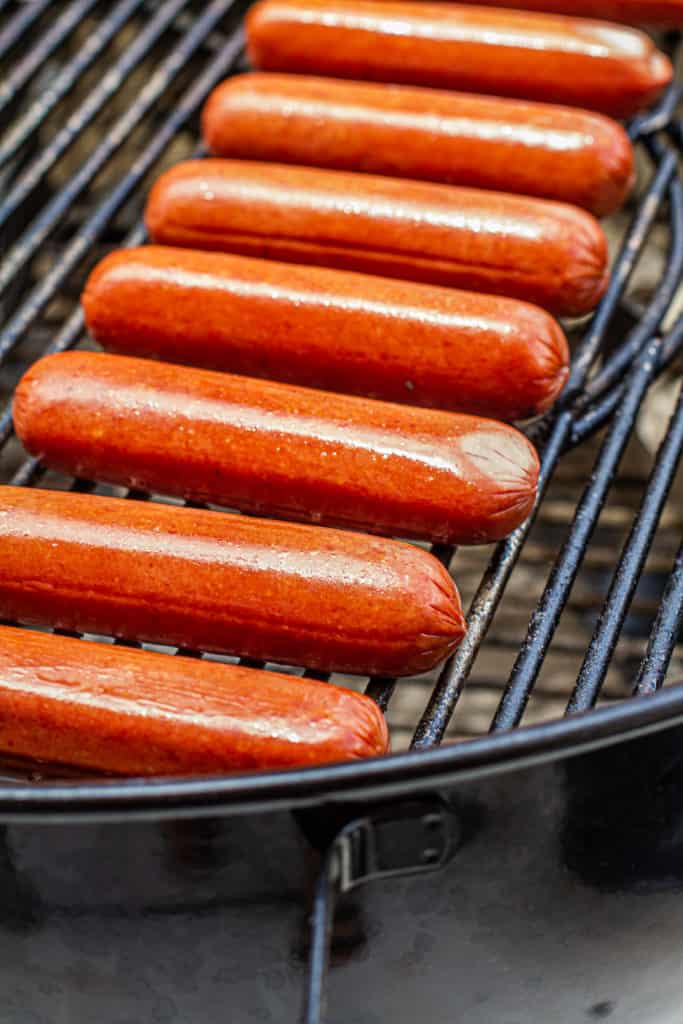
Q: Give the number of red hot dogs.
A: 8